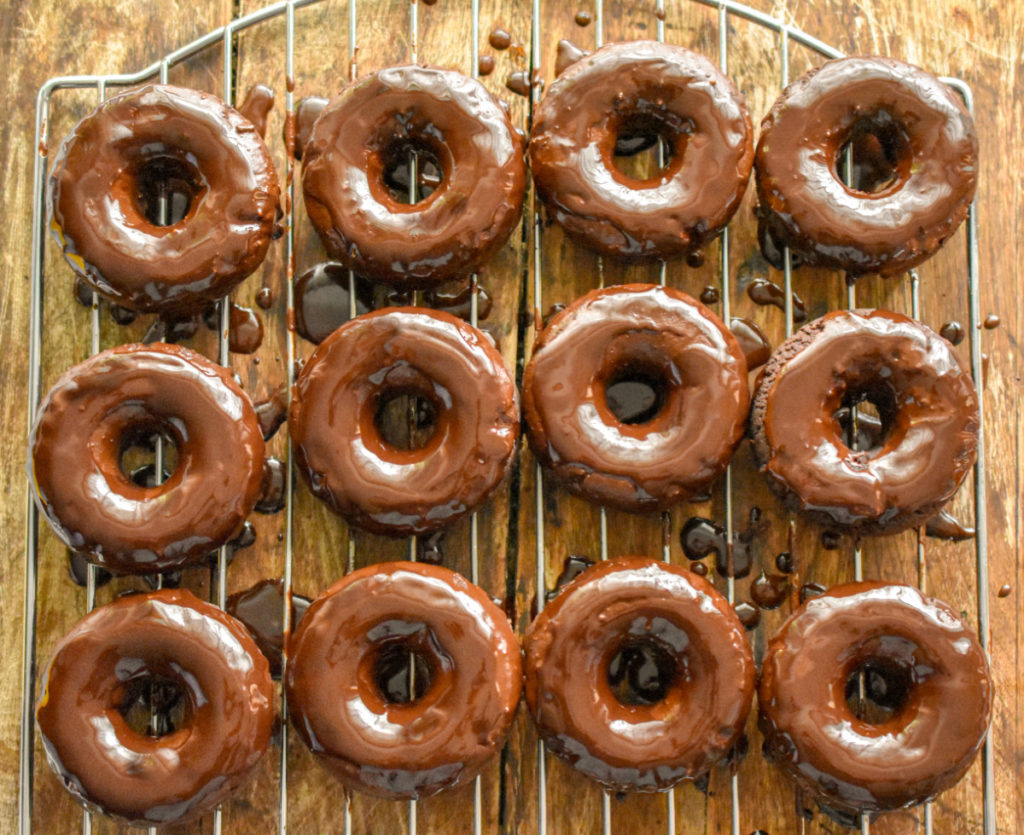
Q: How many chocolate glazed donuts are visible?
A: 12